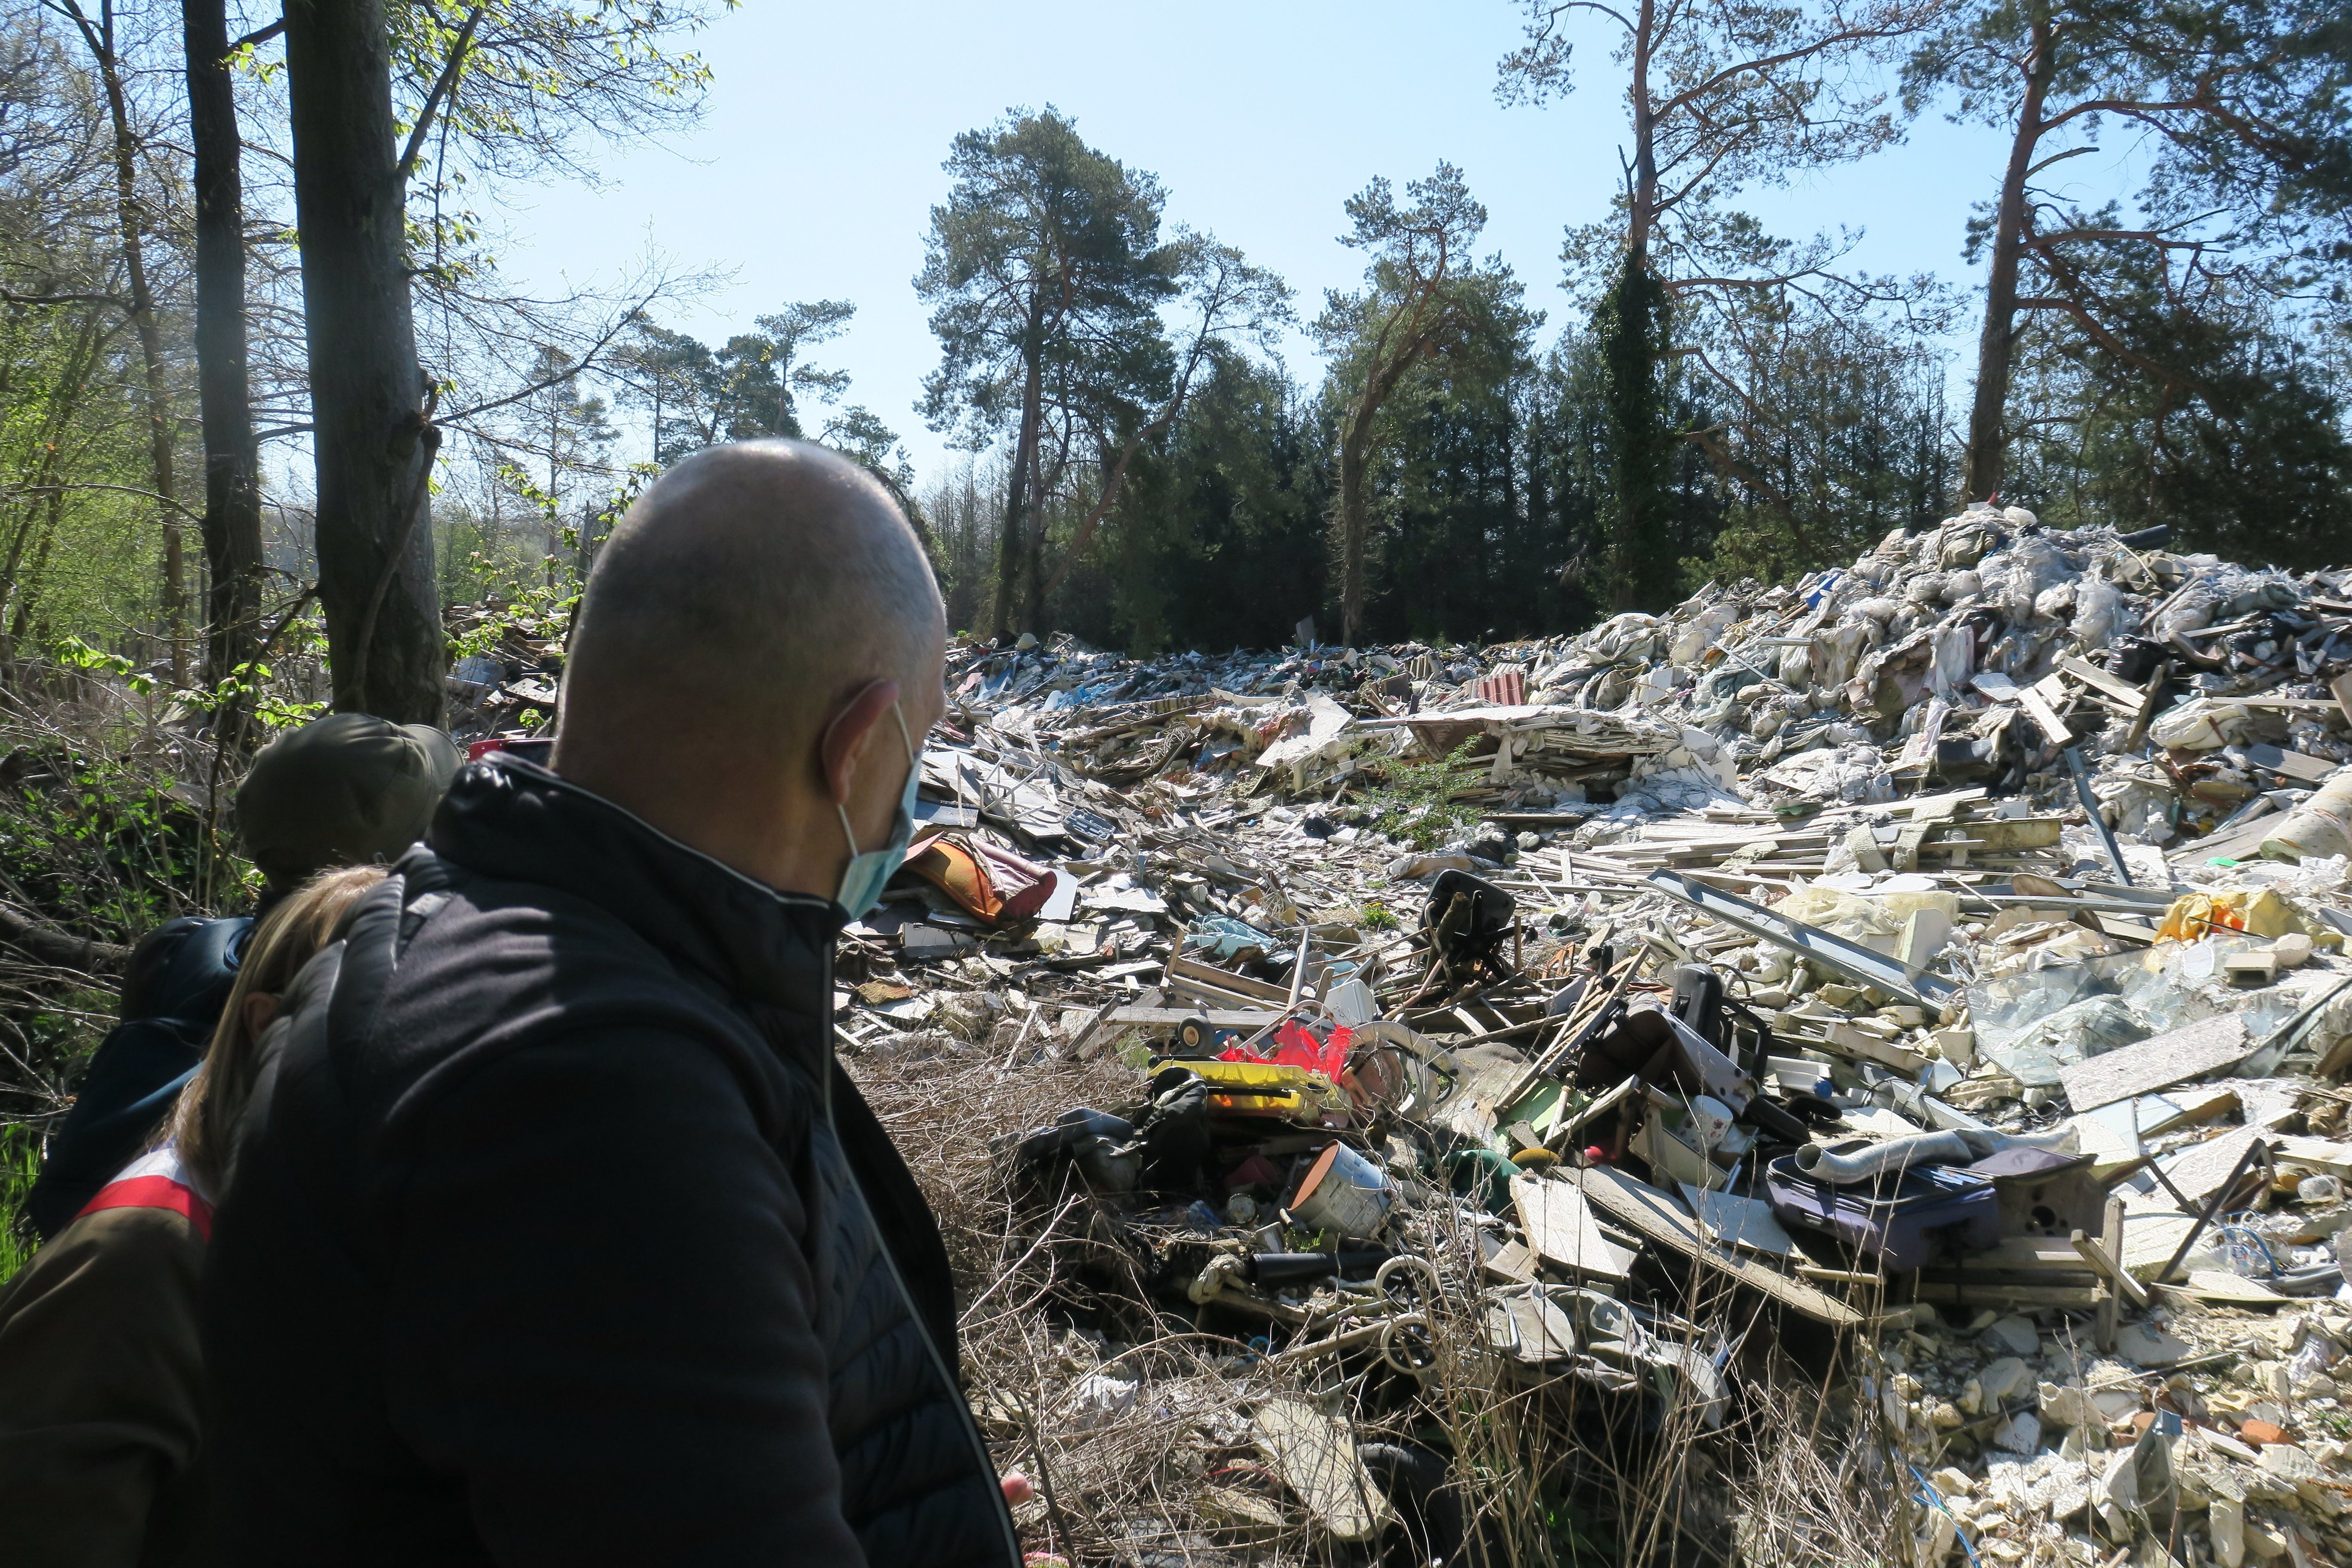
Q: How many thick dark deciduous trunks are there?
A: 2